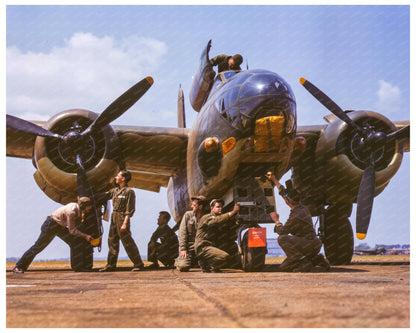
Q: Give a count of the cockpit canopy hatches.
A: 1